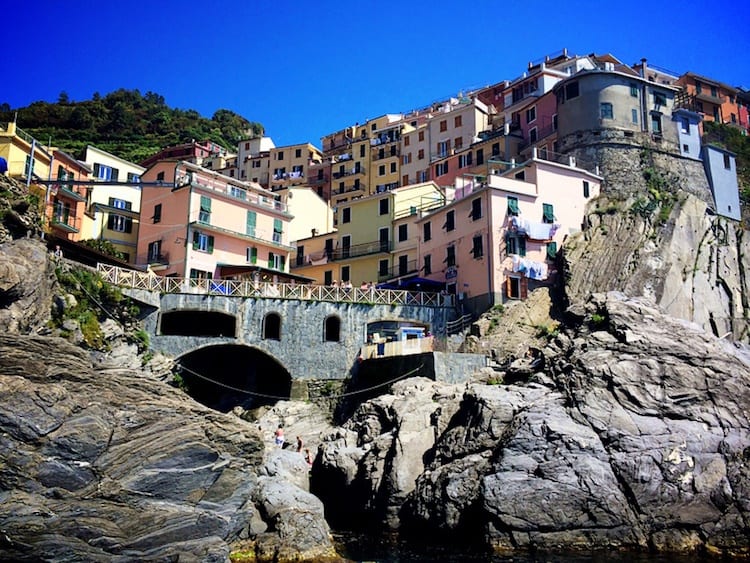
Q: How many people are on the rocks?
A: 3